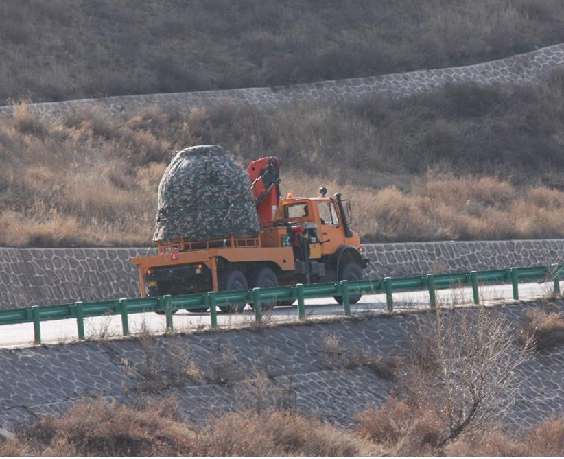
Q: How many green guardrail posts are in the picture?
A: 13